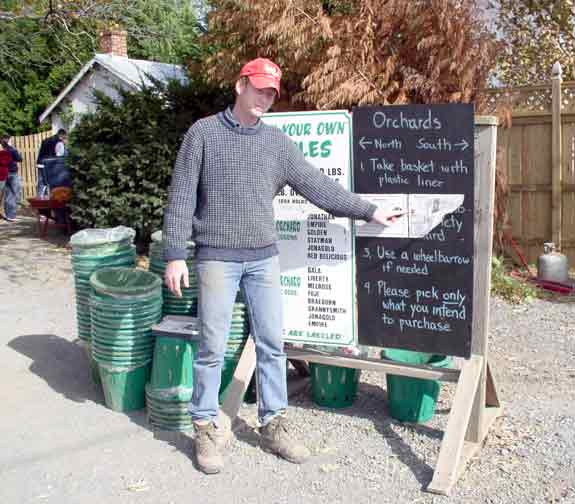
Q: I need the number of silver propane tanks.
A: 1